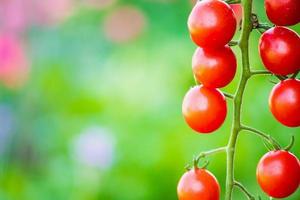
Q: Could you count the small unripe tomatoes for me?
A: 0